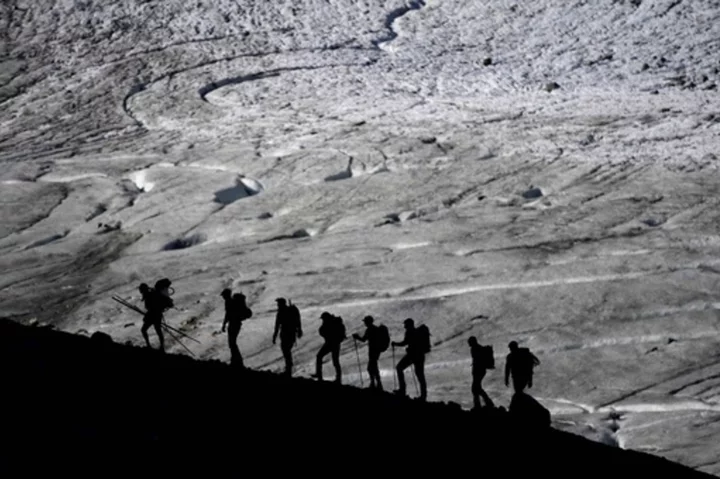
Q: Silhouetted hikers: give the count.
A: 8